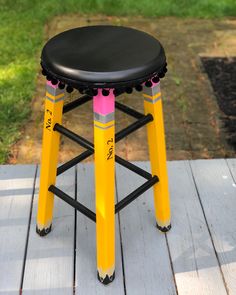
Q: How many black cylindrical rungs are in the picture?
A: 8